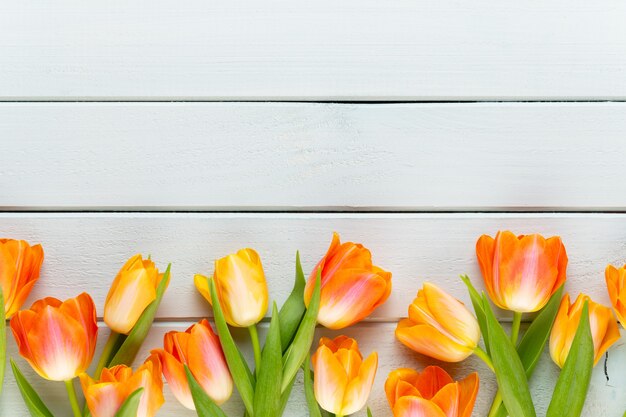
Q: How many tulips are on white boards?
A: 13